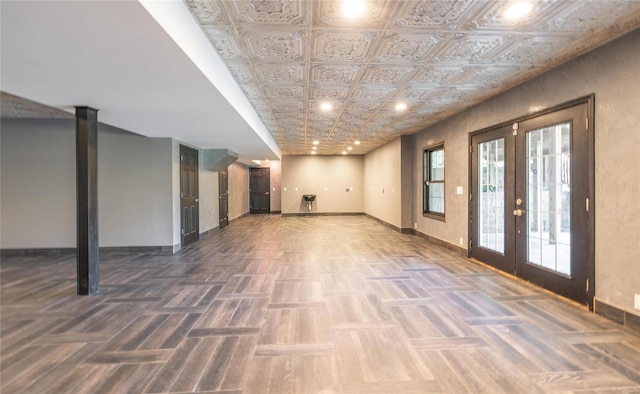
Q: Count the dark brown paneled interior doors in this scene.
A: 3